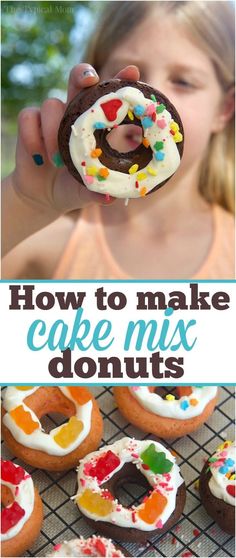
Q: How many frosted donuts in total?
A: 7